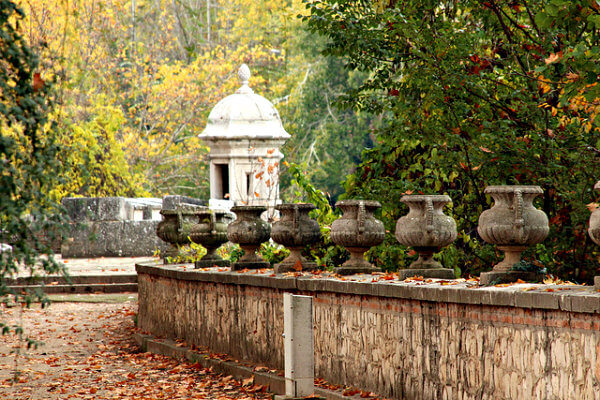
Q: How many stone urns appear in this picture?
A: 8